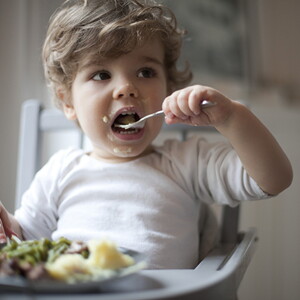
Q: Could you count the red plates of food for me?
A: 0